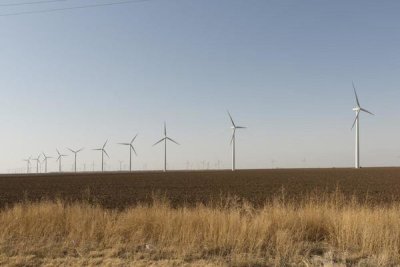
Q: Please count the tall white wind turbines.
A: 10